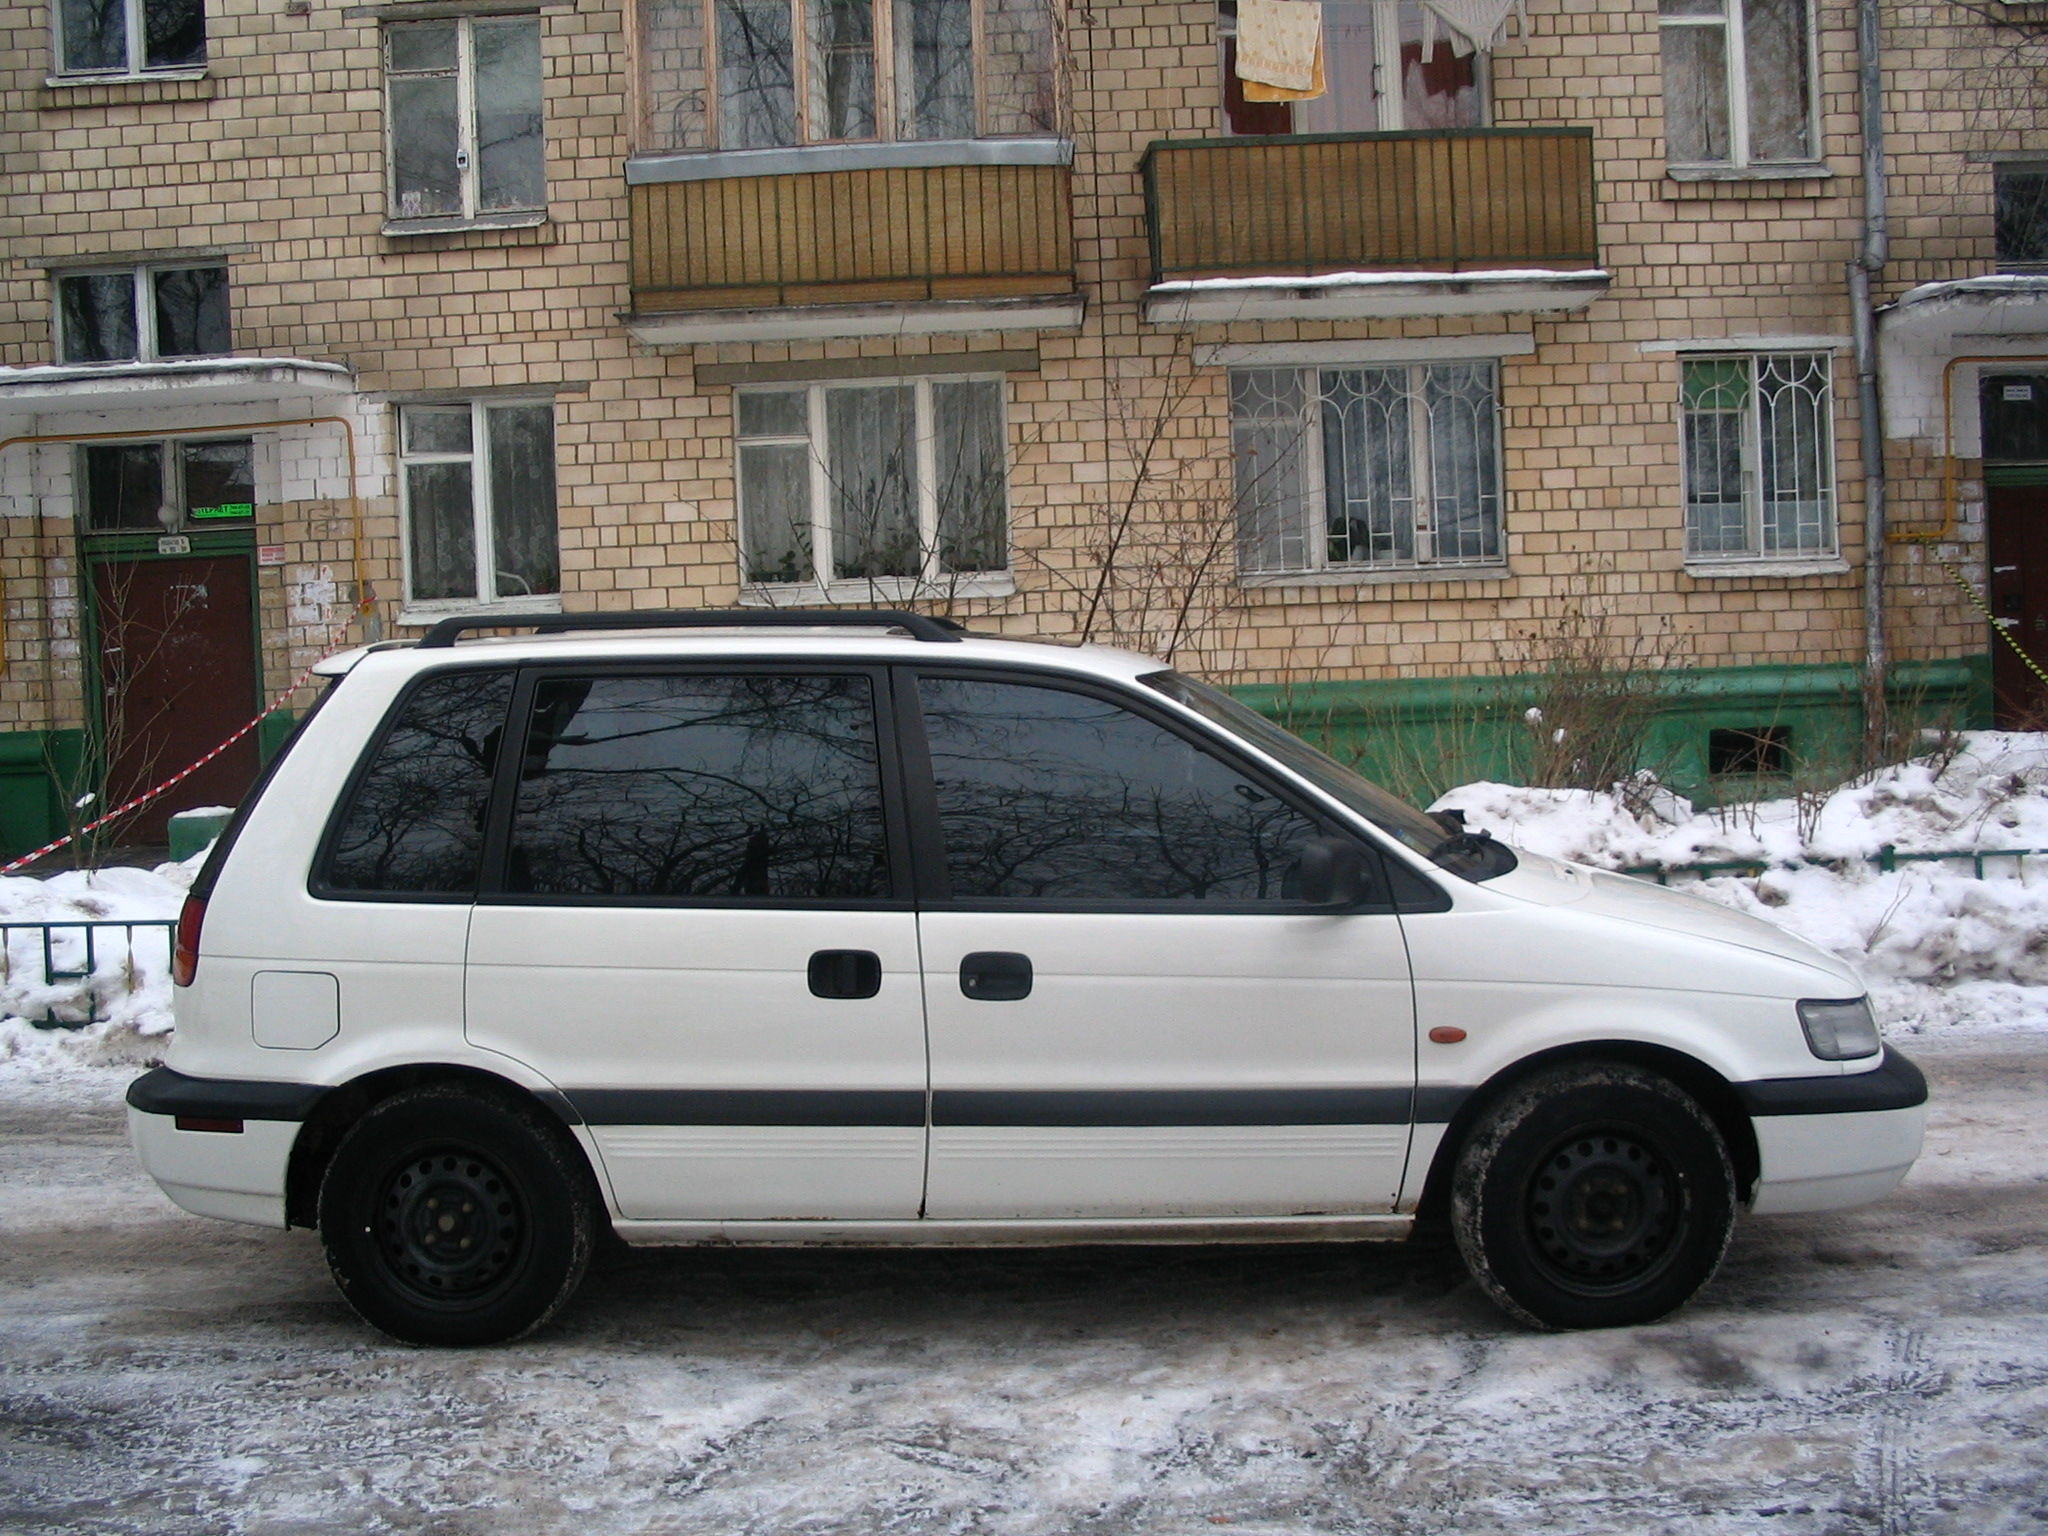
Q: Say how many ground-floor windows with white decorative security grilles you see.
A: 2